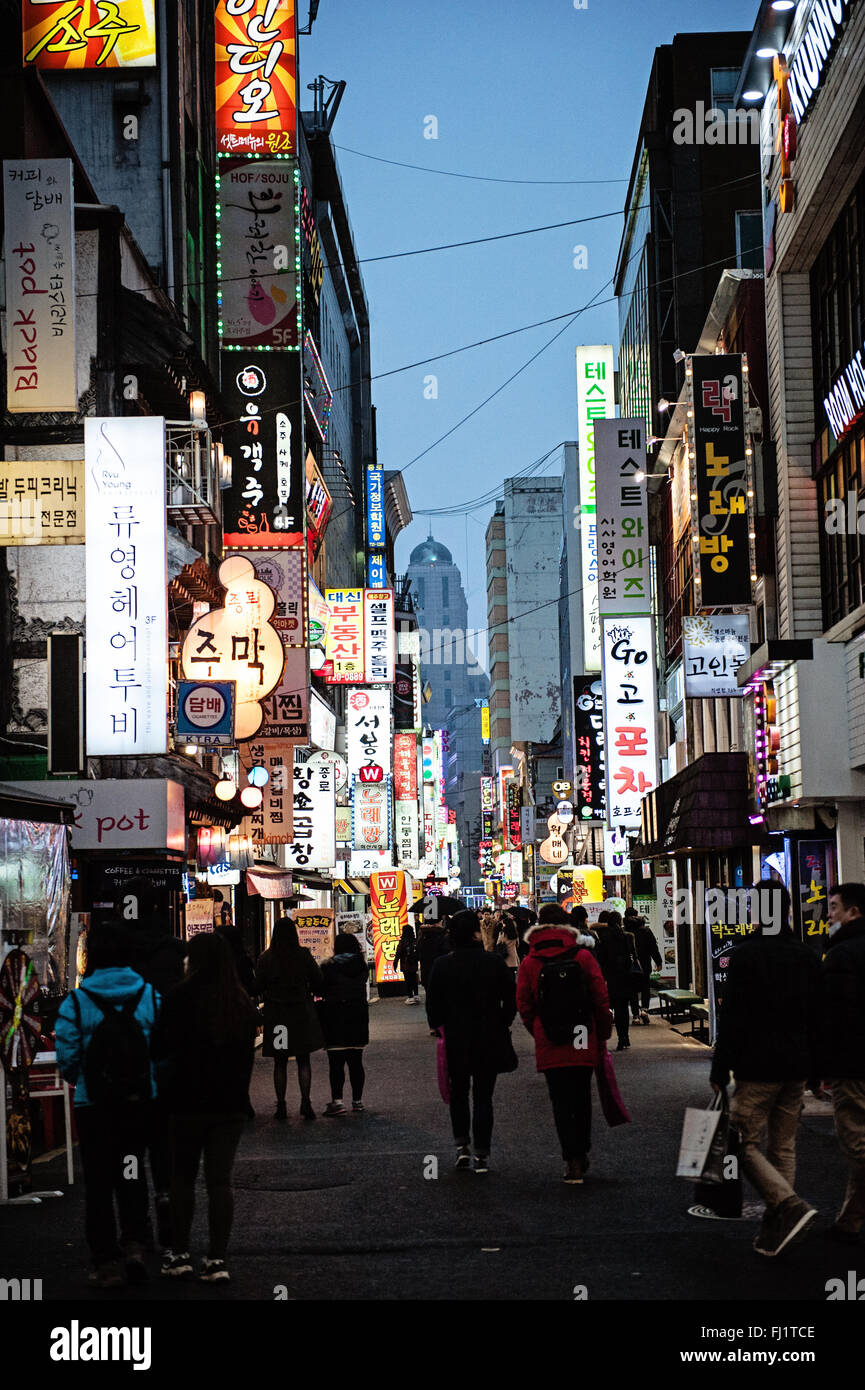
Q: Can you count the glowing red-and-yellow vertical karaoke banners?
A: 1